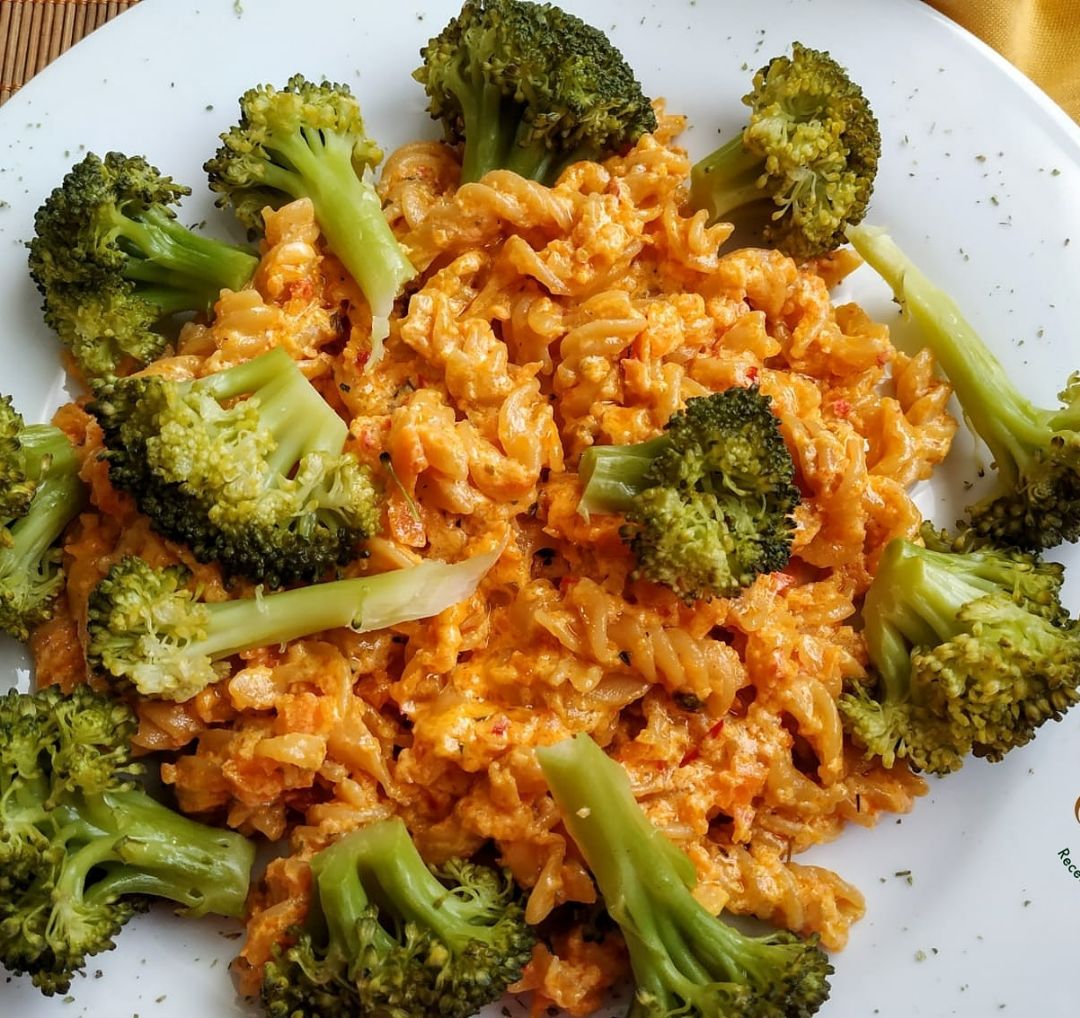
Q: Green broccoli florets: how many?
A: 13